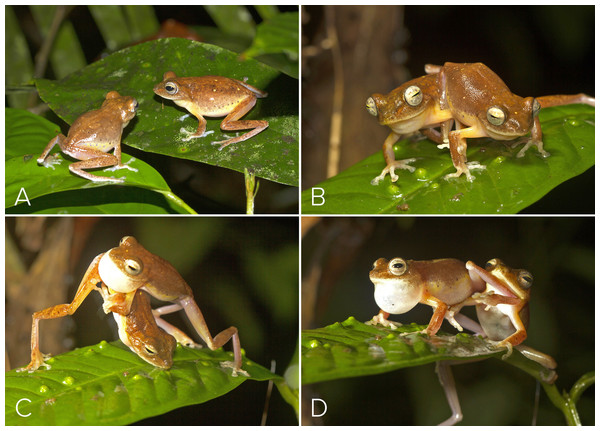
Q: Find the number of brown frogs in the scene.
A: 8